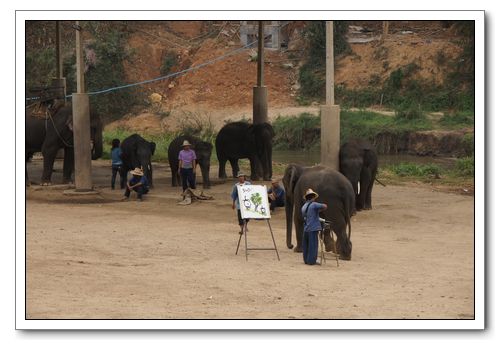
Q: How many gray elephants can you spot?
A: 6